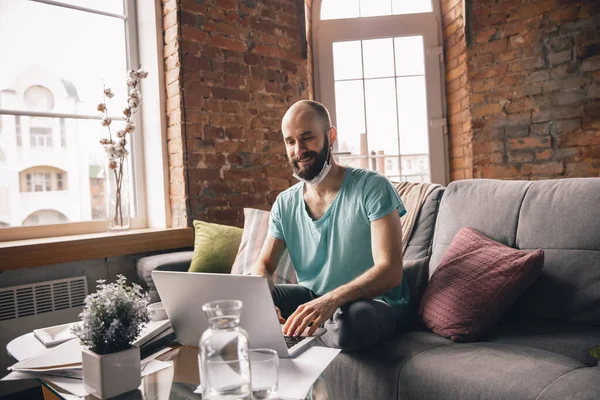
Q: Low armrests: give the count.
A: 1